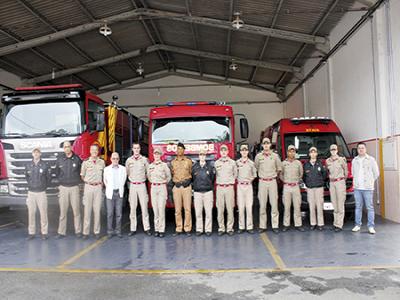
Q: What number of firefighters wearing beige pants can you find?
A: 12